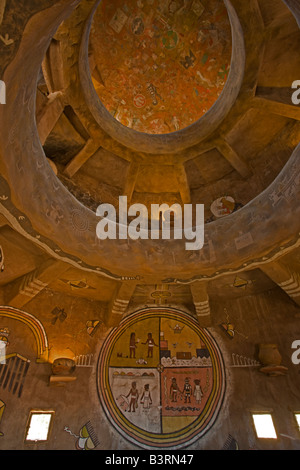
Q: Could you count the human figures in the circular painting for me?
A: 7